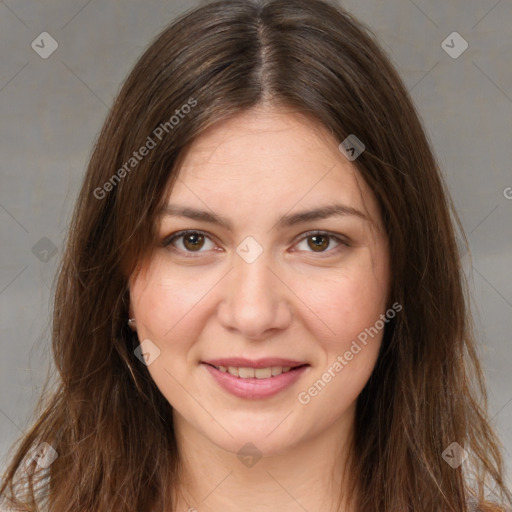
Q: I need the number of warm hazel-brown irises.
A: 2